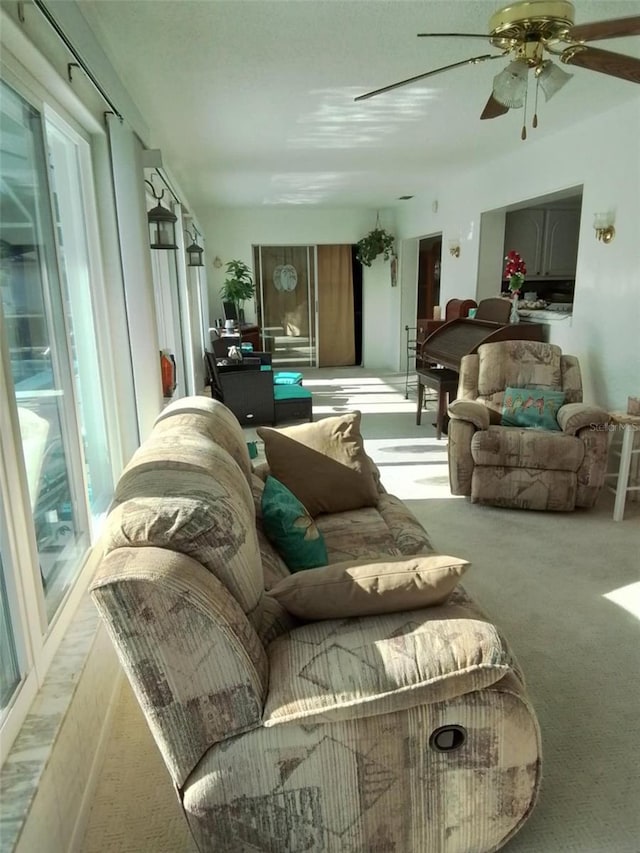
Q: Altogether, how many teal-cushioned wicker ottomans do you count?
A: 2